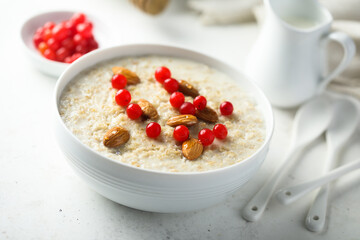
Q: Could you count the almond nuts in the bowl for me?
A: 7